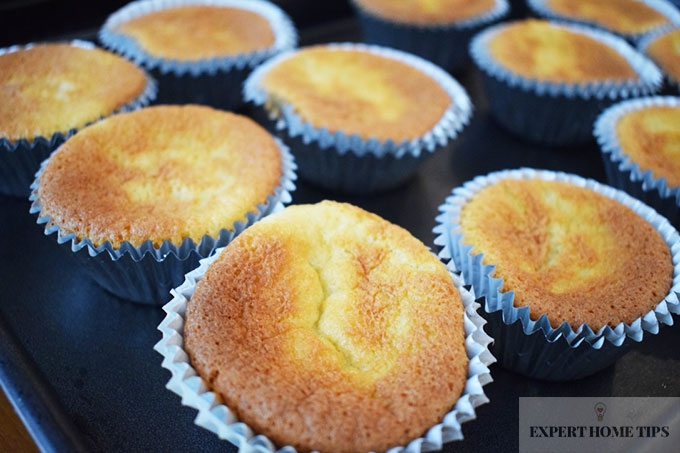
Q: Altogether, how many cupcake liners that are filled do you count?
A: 11